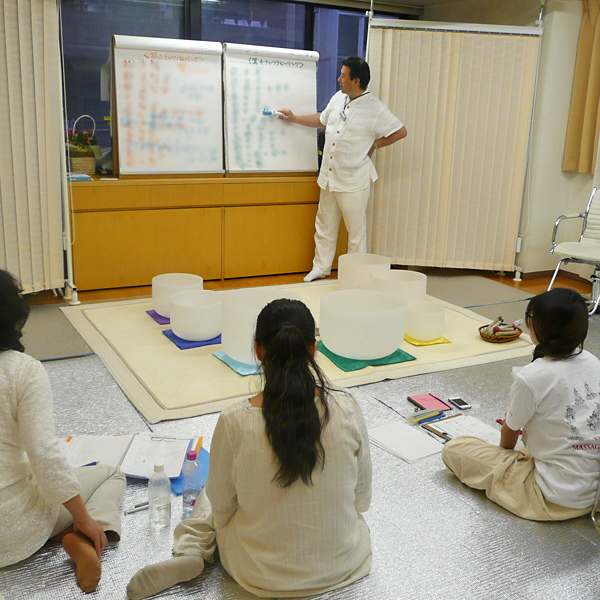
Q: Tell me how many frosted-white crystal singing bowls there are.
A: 7